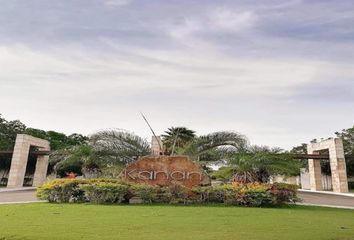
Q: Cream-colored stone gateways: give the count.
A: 2